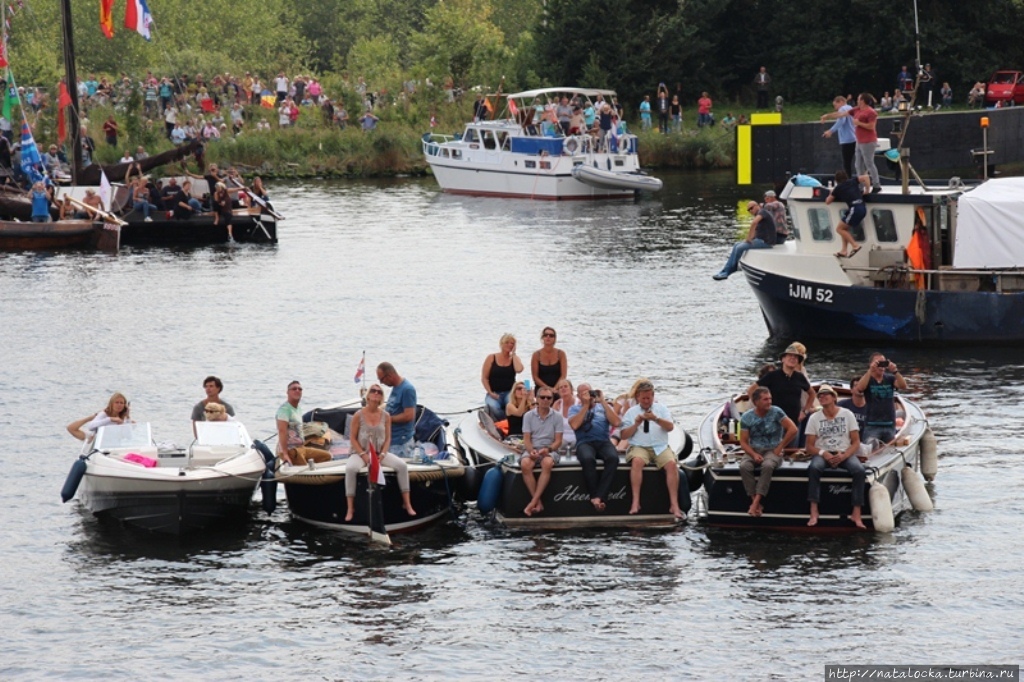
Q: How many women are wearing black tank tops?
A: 3